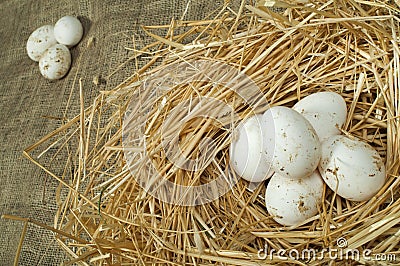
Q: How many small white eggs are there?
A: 3